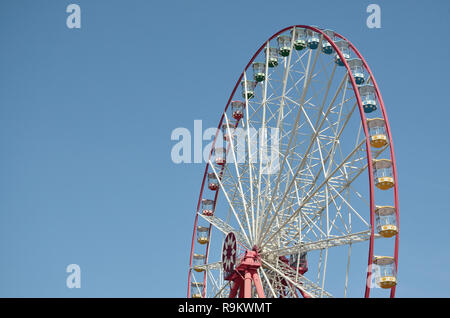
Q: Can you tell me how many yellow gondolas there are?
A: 7